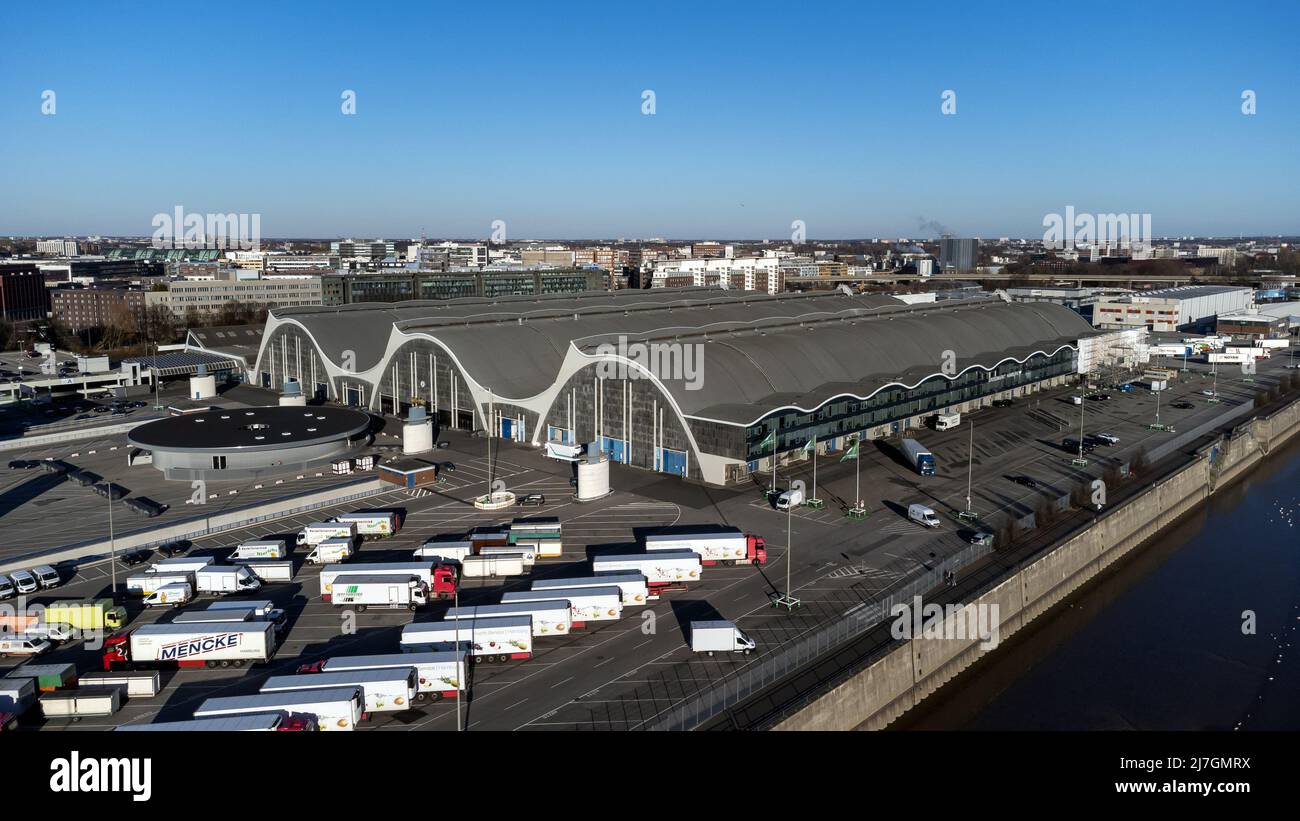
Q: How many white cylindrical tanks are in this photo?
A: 4